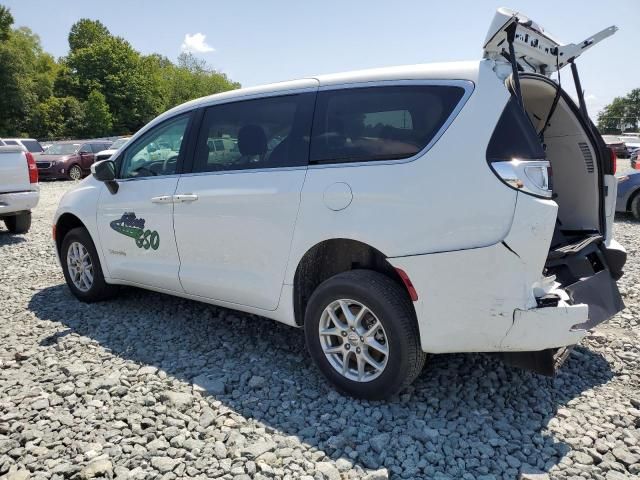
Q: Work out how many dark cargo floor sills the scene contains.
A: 1